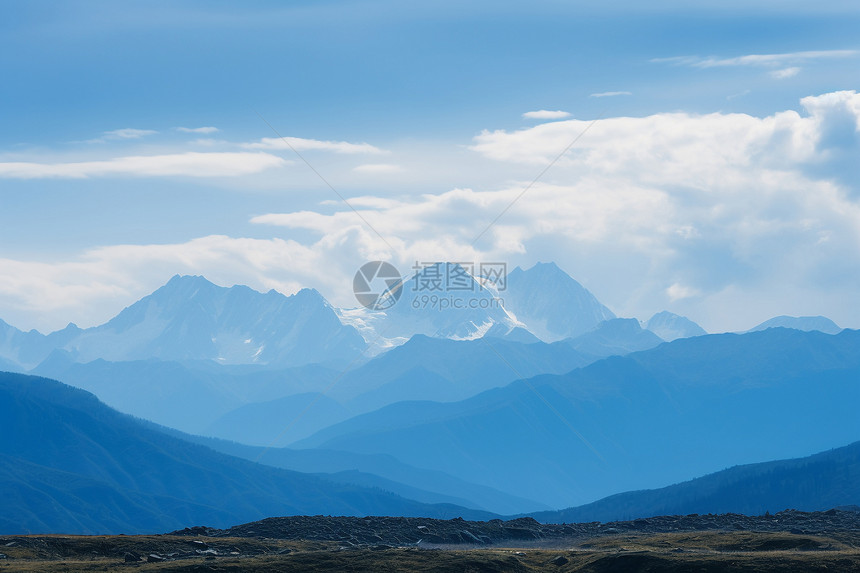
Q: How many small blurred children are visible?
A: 0